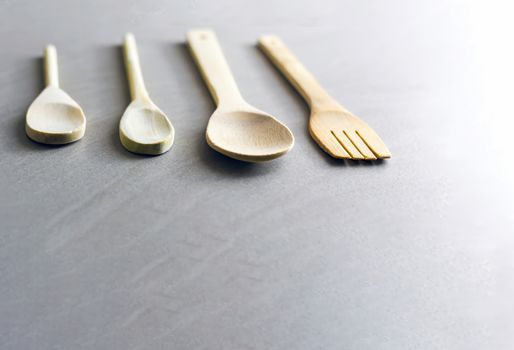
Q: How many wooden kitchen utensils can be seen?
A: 4